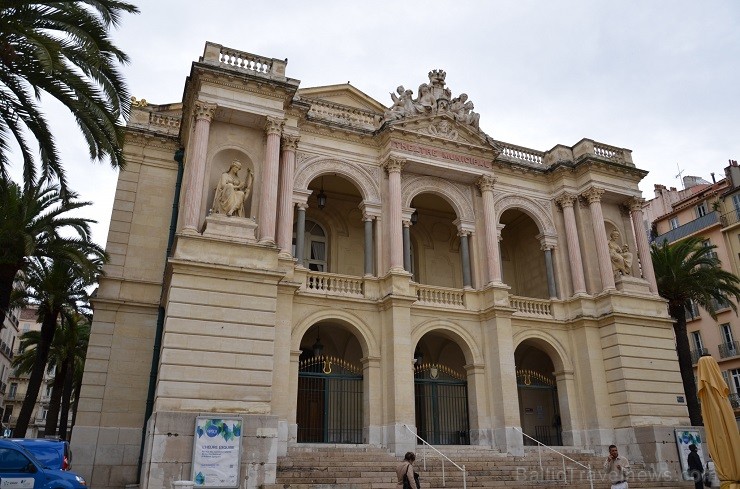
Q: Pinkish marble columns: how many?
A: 8